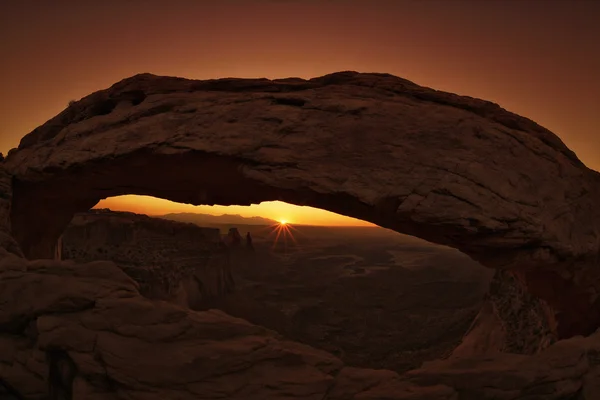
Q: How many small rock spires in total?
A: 2